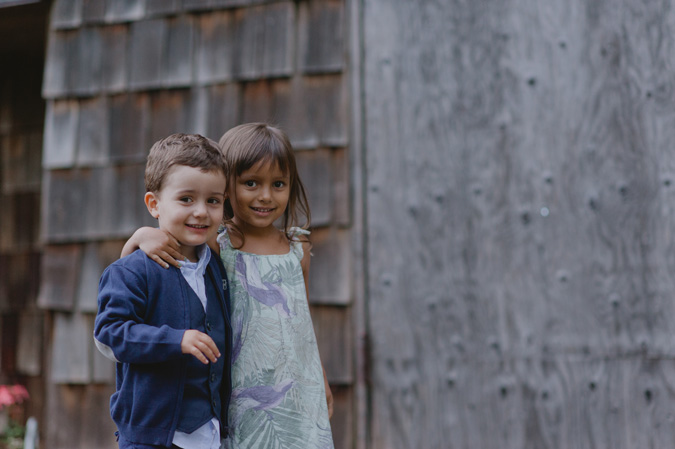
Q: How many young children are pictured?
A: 2